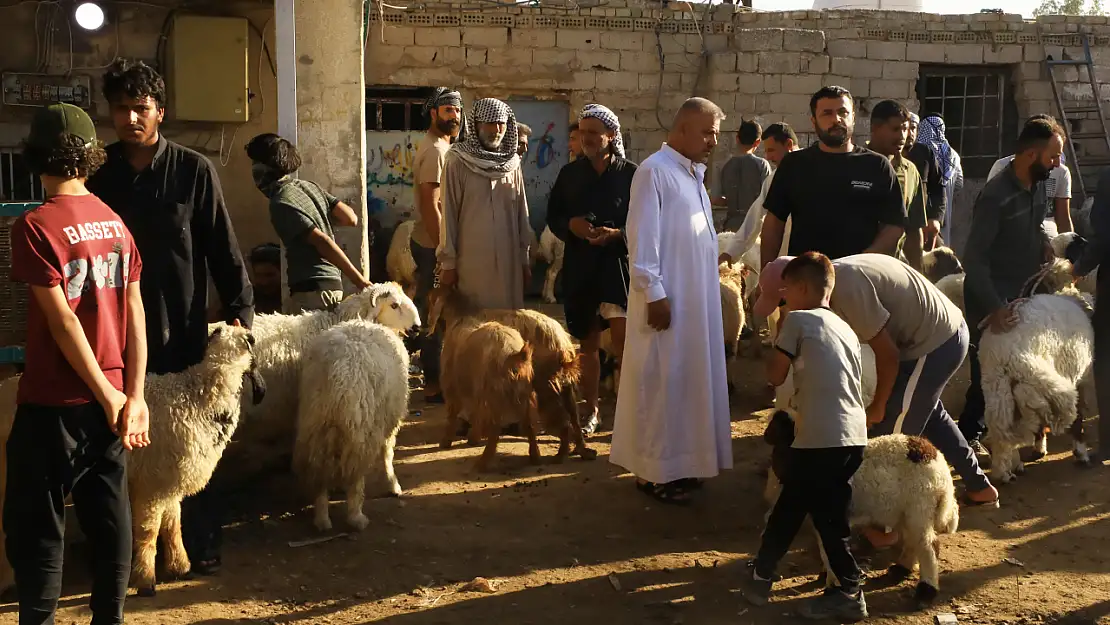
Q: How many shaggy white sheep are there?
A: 5